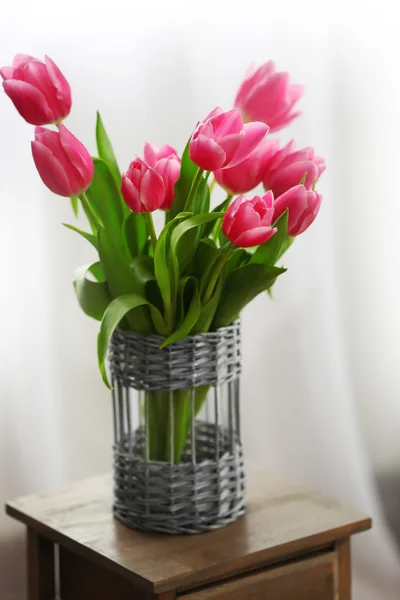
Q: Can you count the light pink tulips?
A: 10